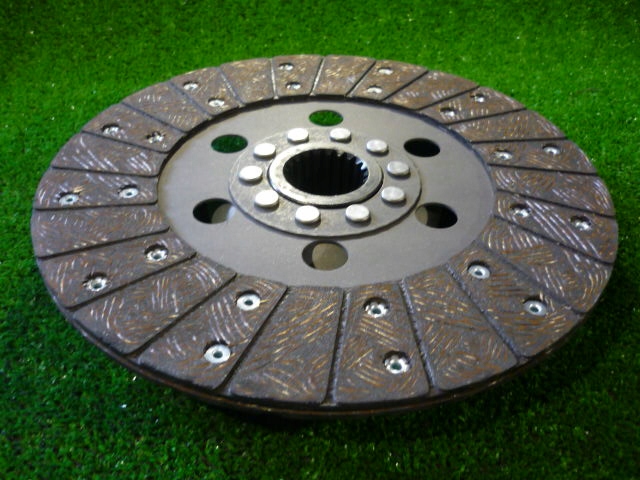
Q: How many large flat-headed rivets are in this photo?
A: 10